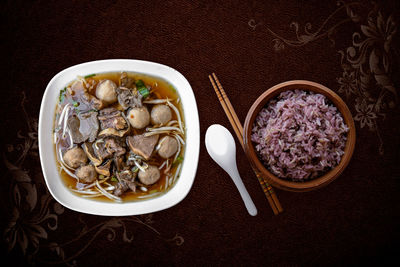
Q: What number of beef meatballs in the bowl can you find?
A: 7